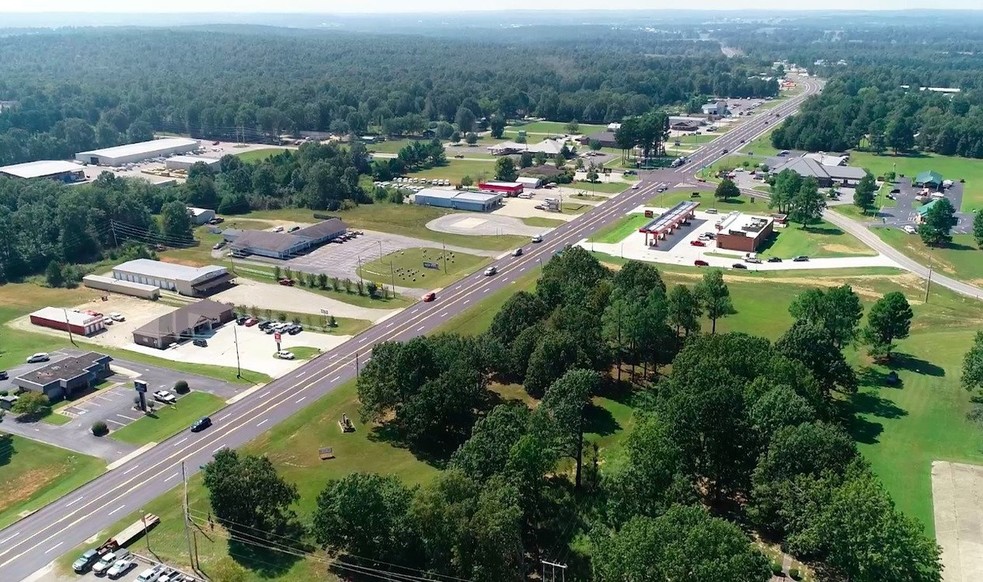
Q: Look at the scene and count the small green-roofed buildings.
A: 2